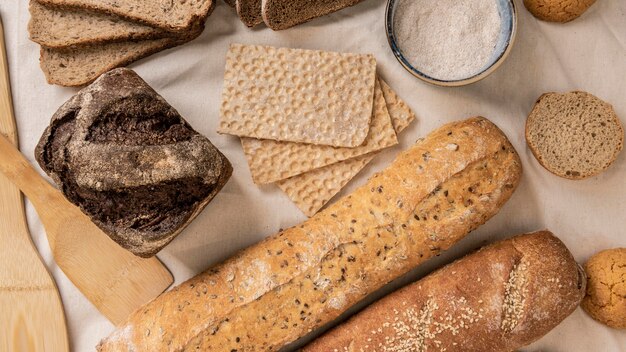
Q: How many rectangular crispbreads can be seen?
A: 3